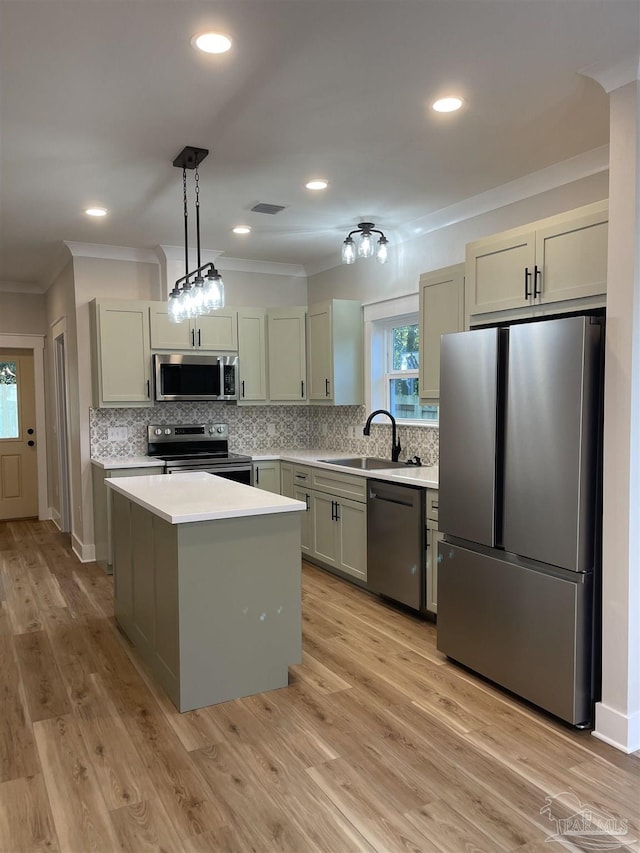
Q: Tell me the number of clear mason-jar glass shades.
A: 7